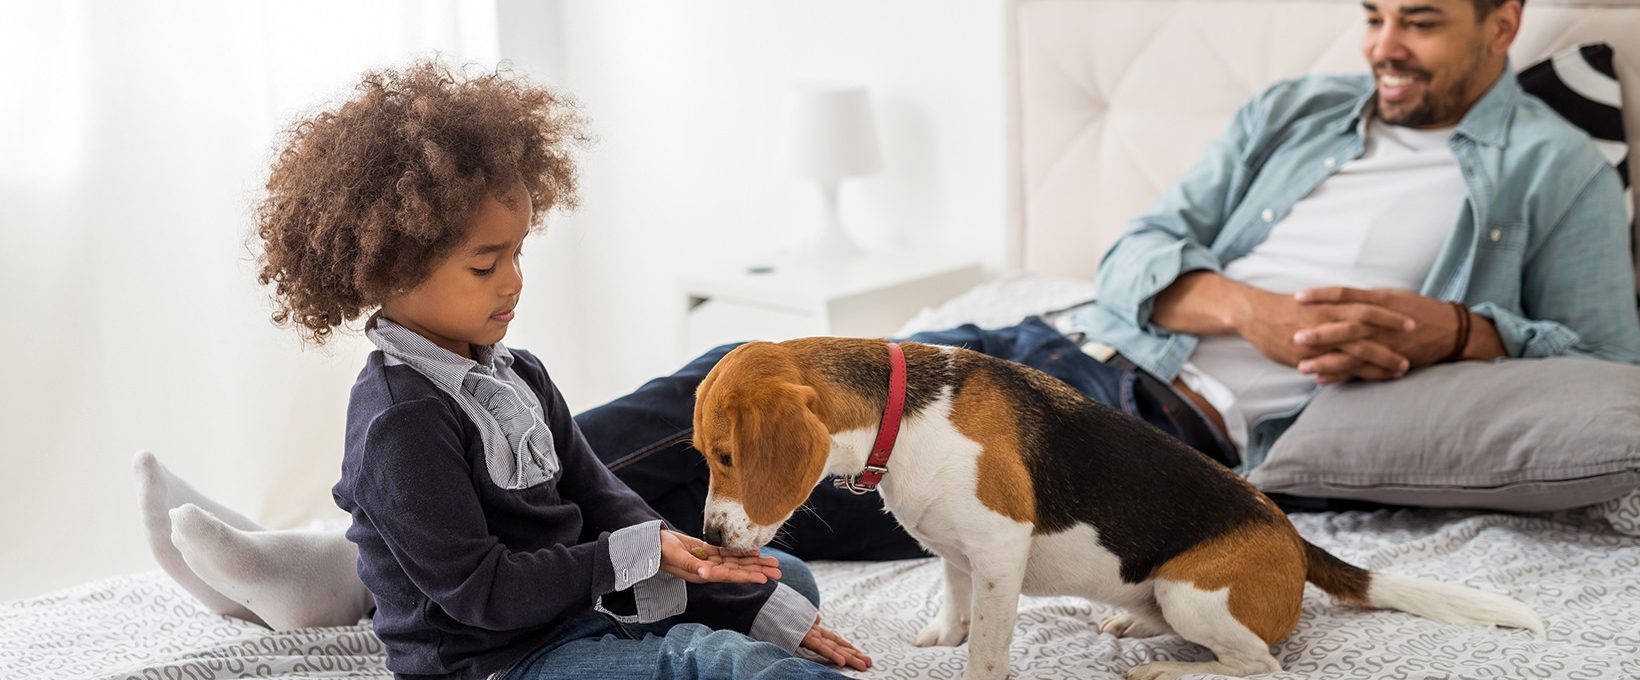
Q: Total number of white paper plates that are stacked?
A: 0